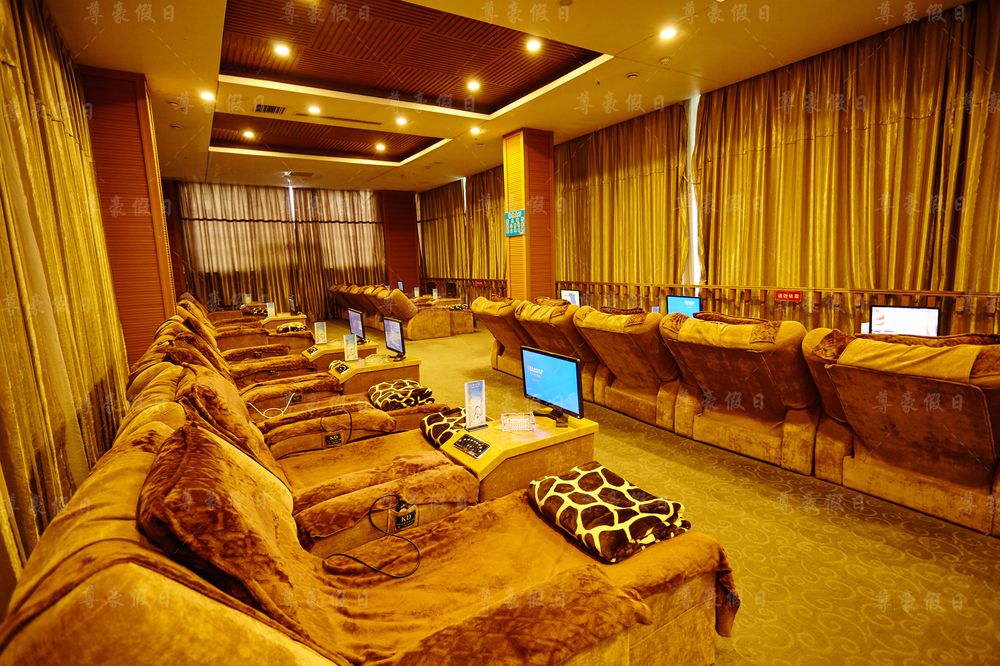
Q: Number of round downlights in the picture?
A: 10